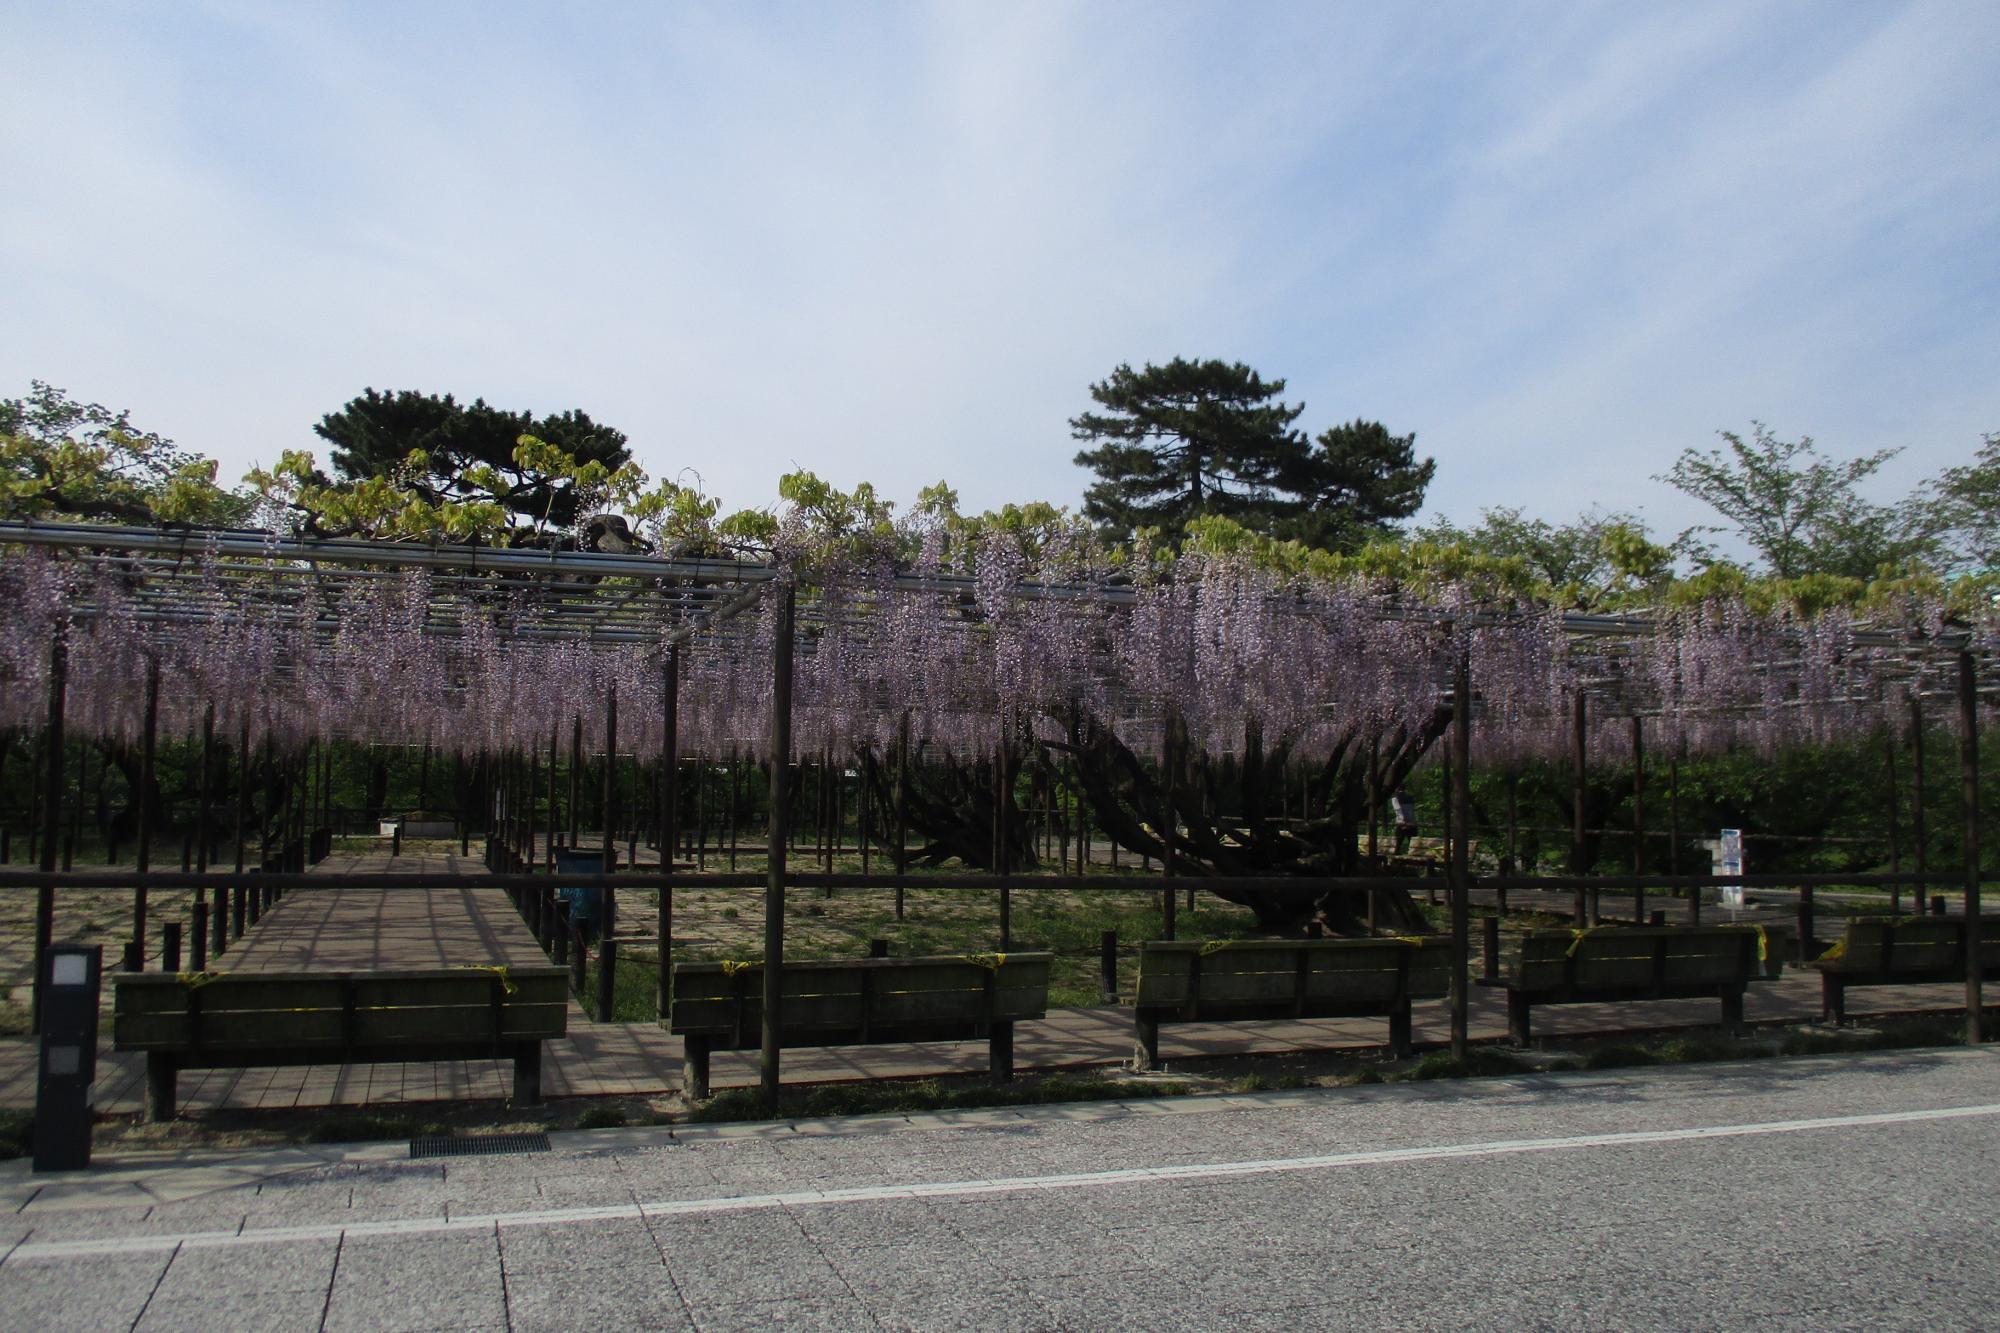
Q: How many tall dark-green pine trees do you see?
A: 3